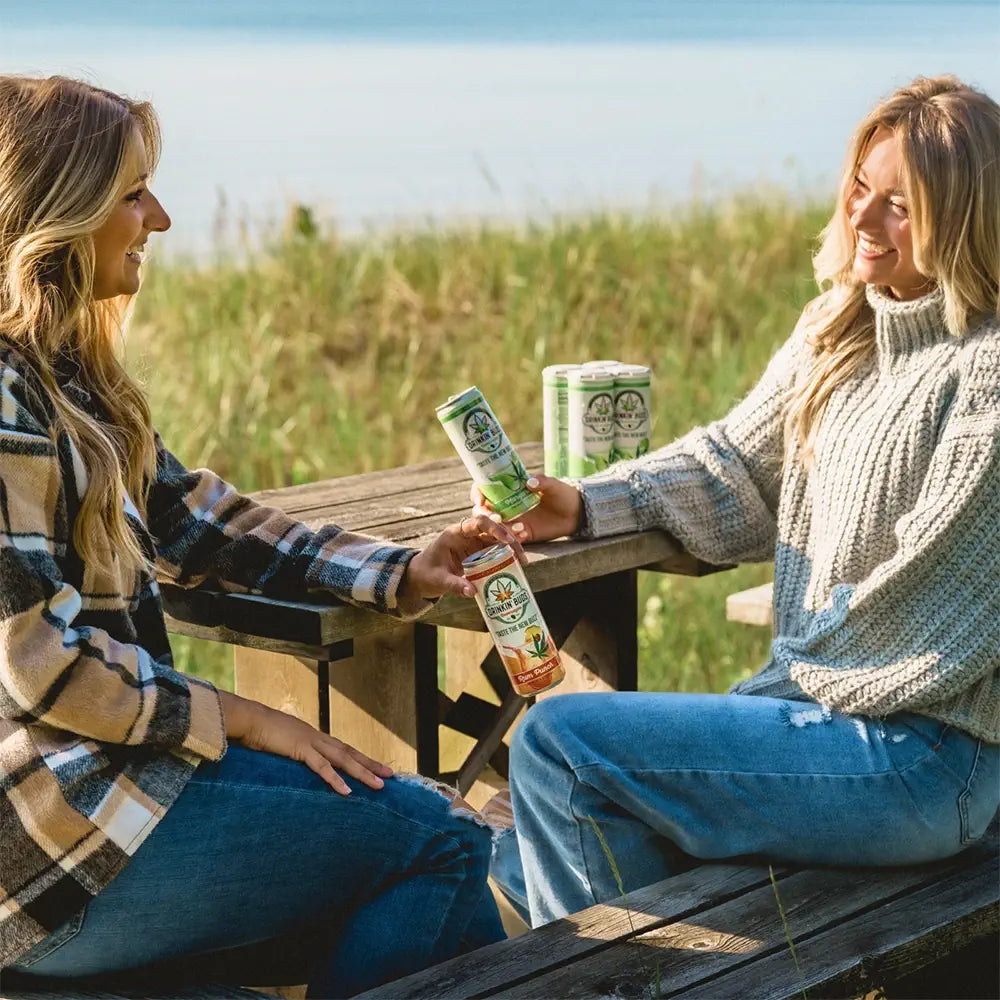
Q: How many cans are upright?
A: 4